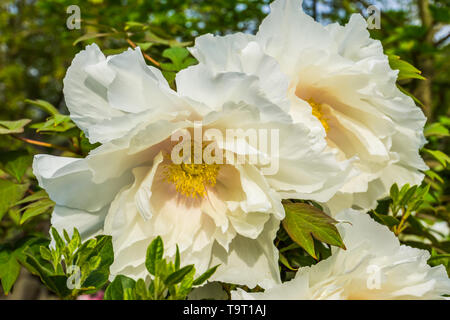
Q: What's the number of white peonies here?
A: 3